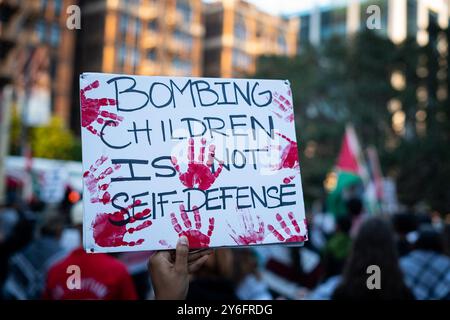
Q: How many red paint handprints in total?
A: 9